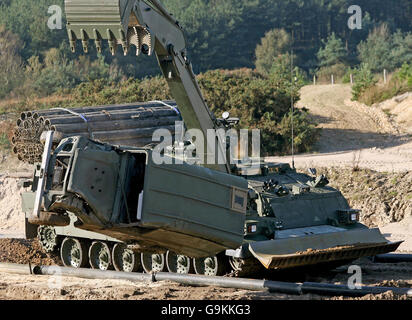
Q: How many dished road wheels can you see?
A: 6